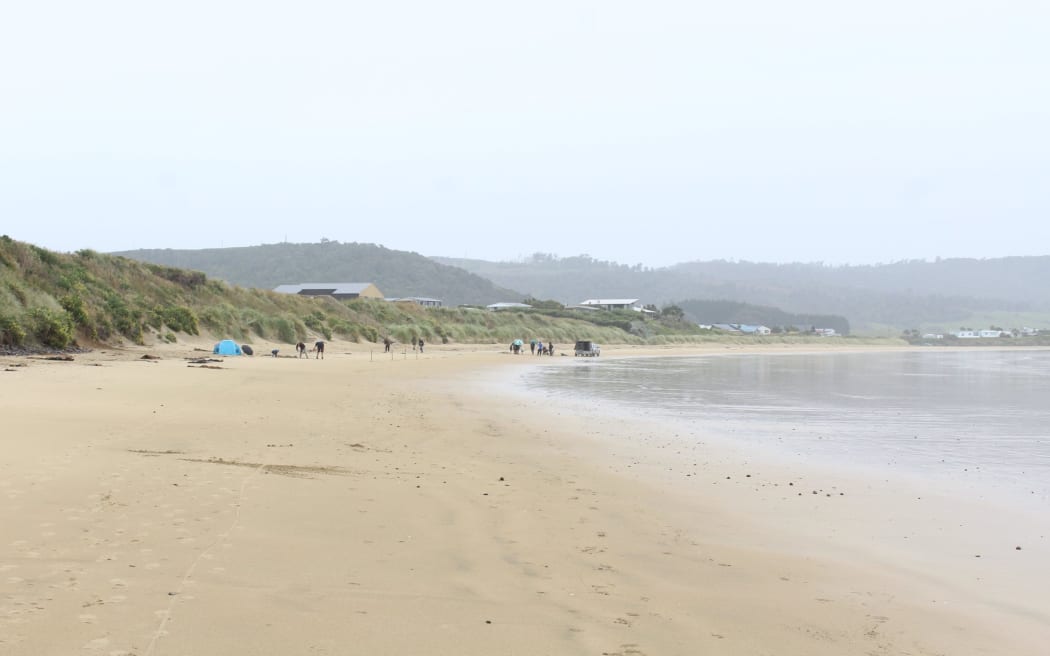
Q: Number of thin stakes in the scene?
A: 4